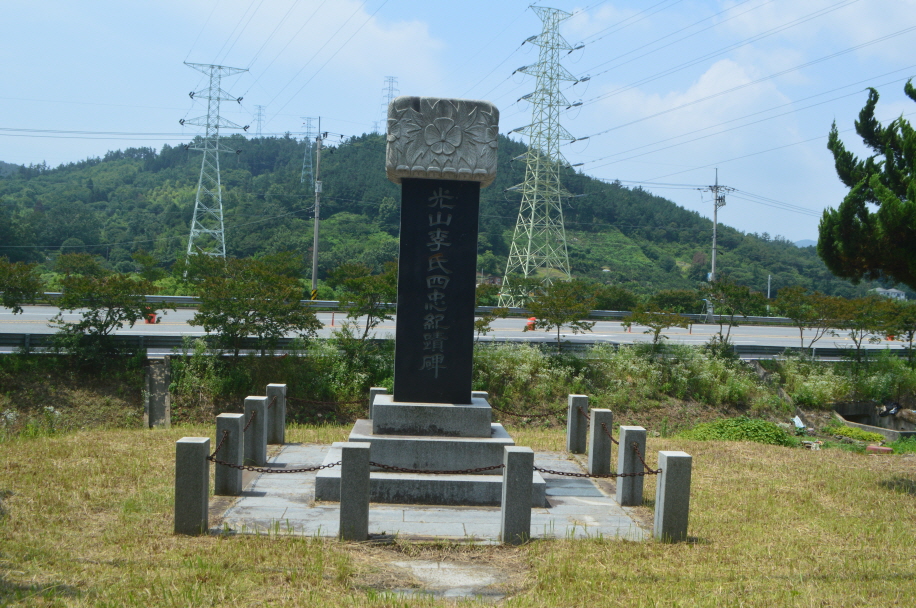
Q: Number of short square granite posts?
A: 12